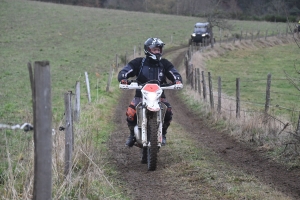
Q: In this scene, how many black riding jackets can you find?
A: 1